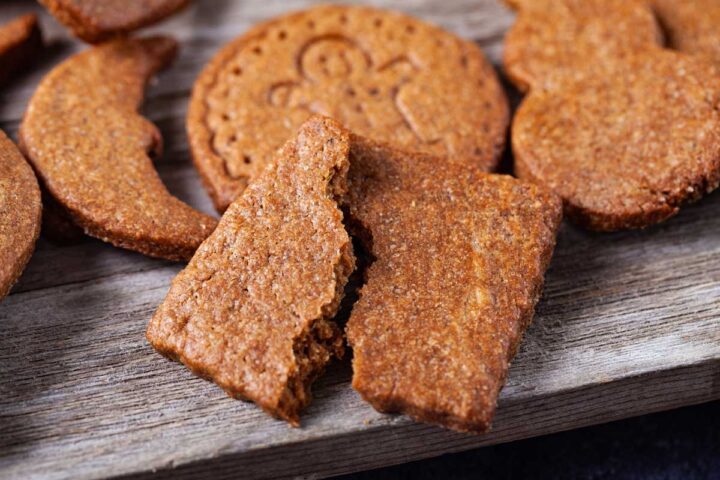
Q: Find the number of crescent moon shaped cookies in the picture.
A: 1